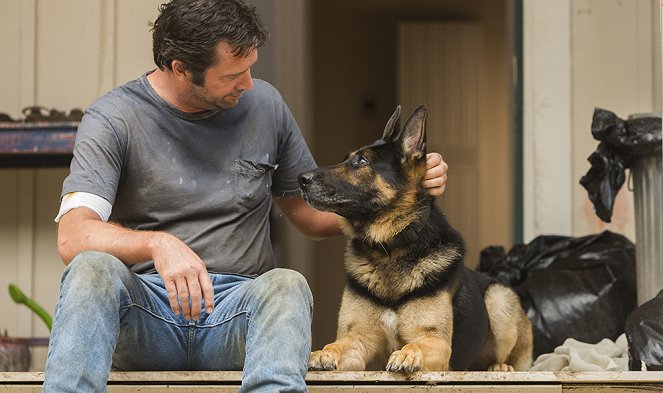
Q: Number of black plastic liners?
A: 3